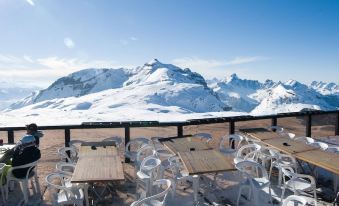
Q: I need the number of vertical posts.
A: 8